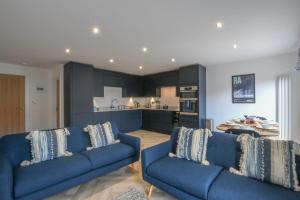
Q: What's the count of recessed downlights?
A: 8